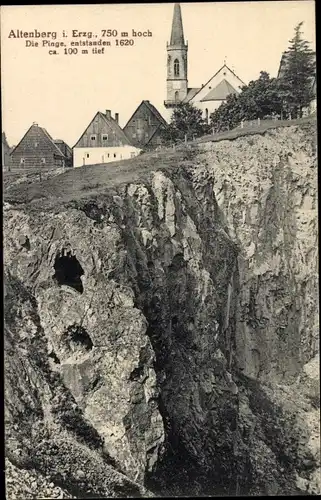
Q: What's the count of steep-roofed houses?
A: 3